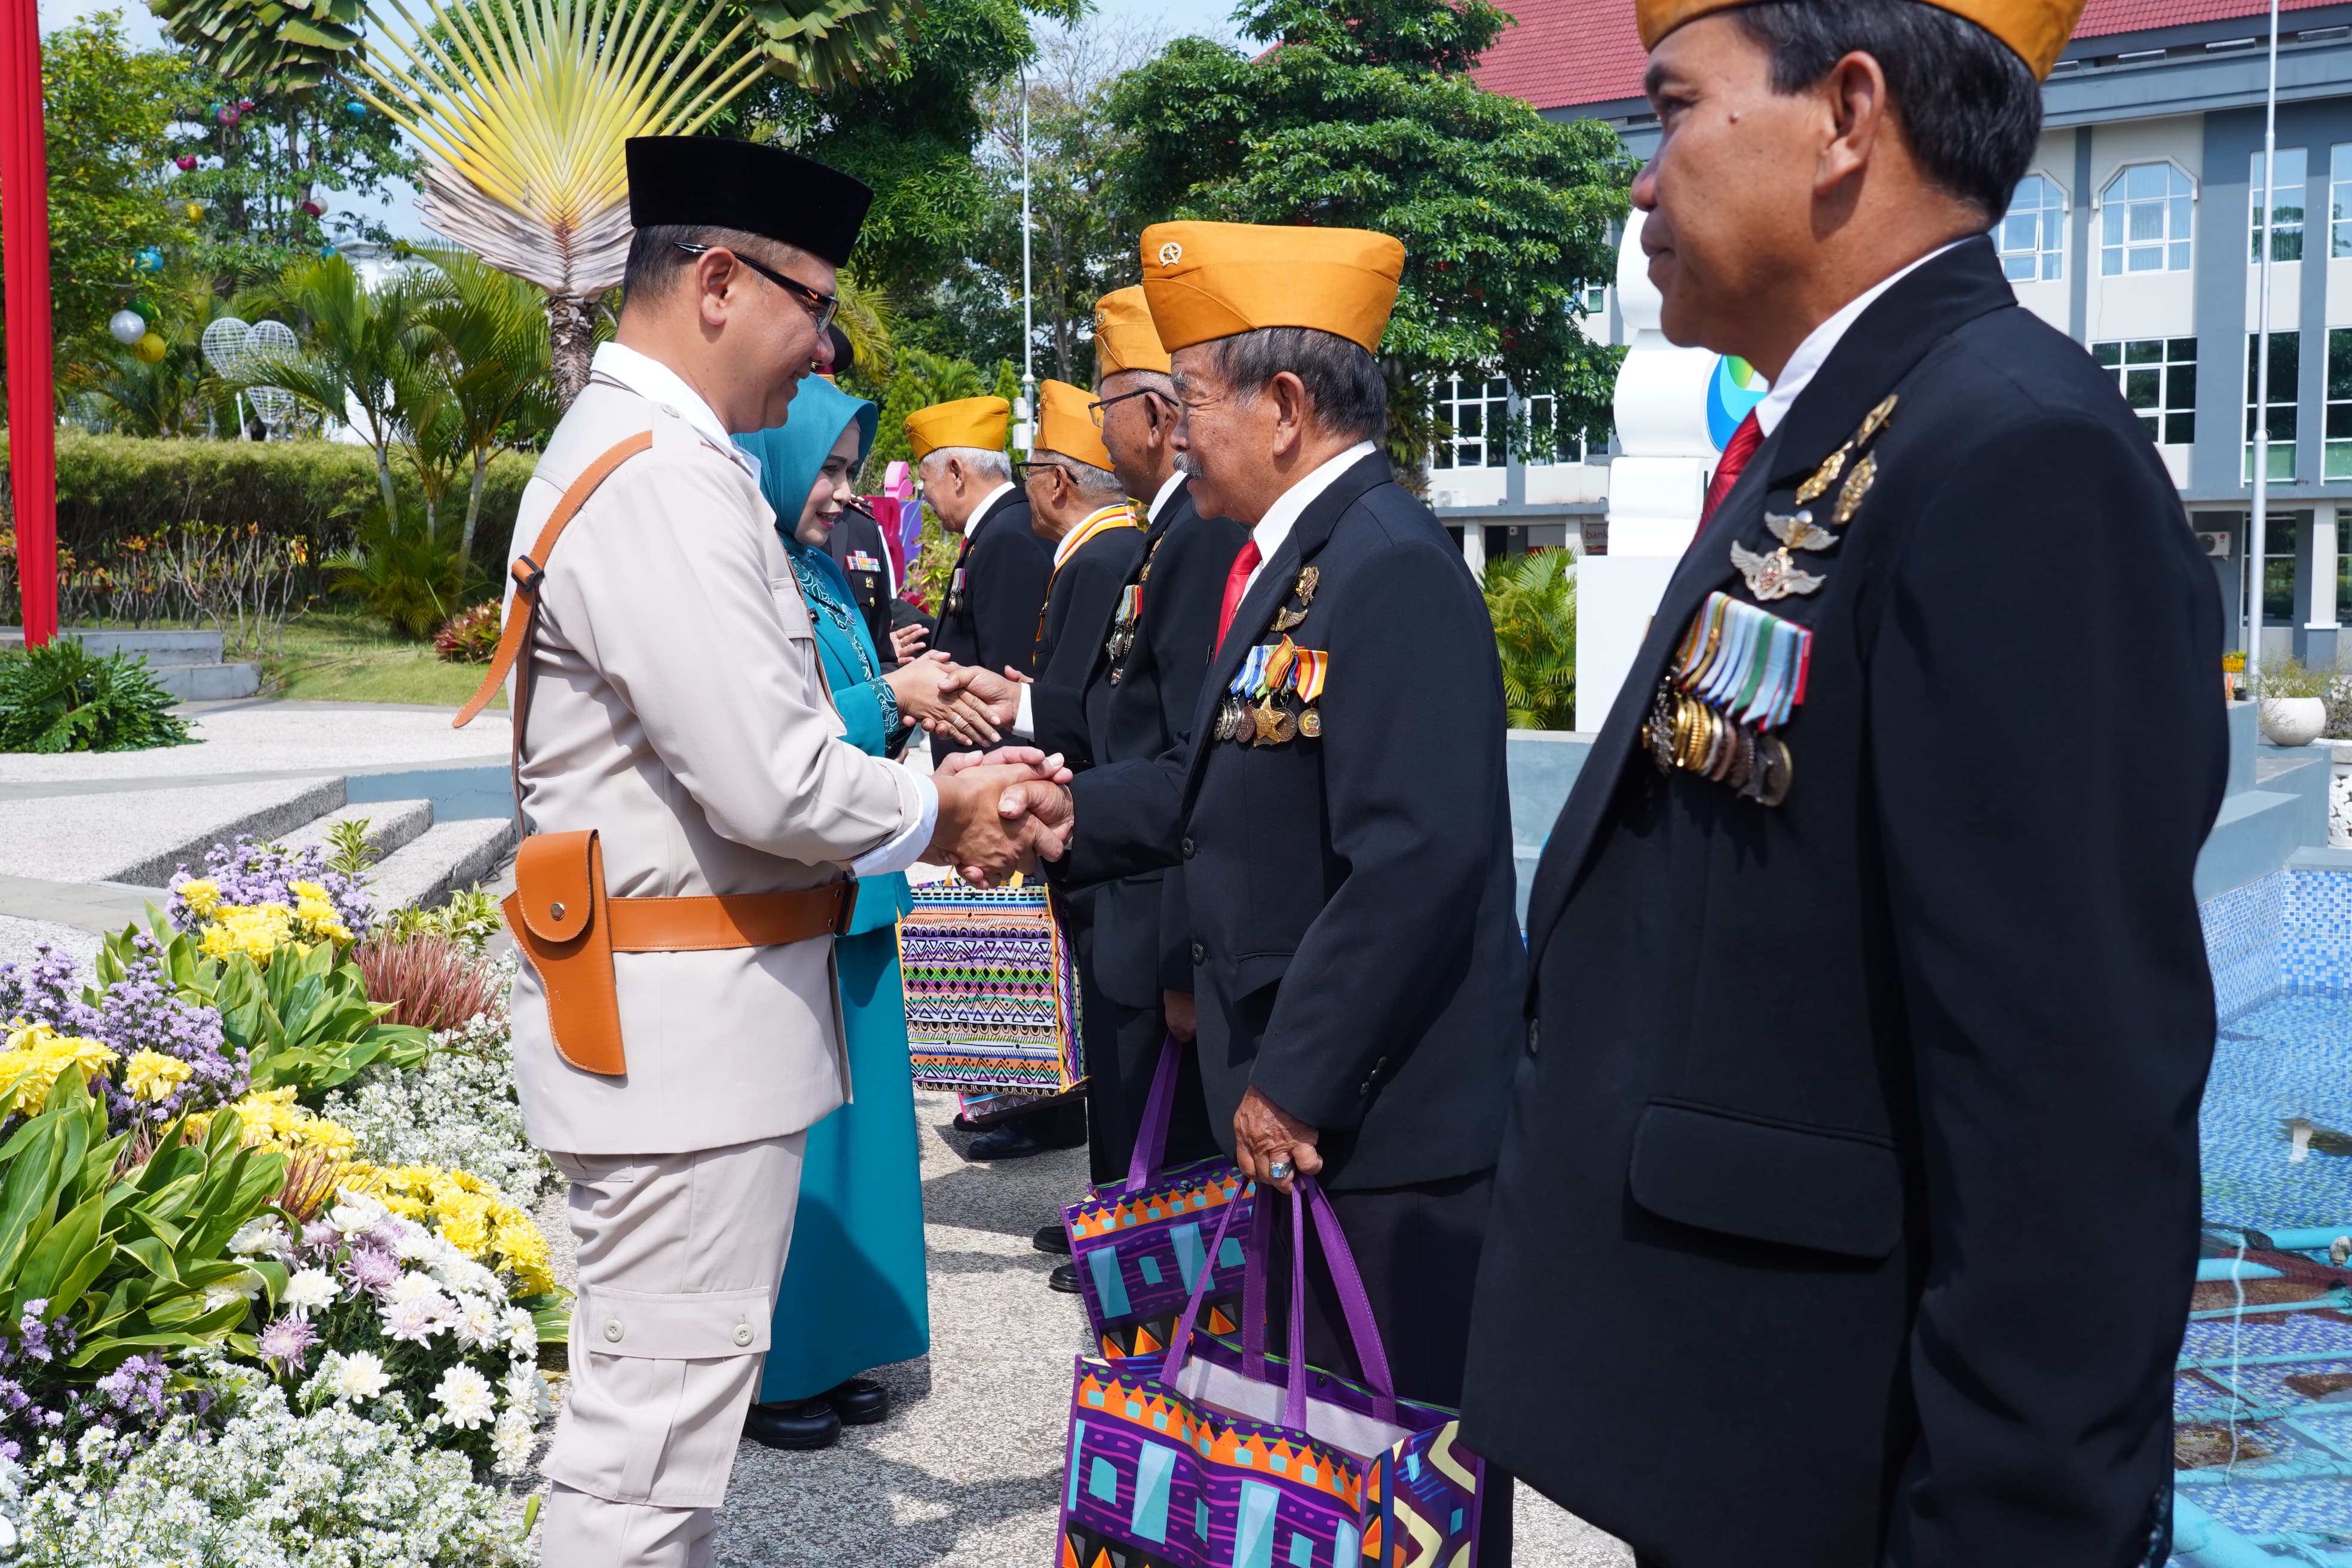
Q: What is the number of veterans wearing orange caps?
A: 5